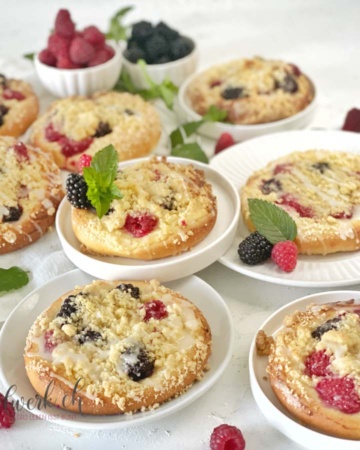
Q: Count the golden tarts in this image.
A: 8